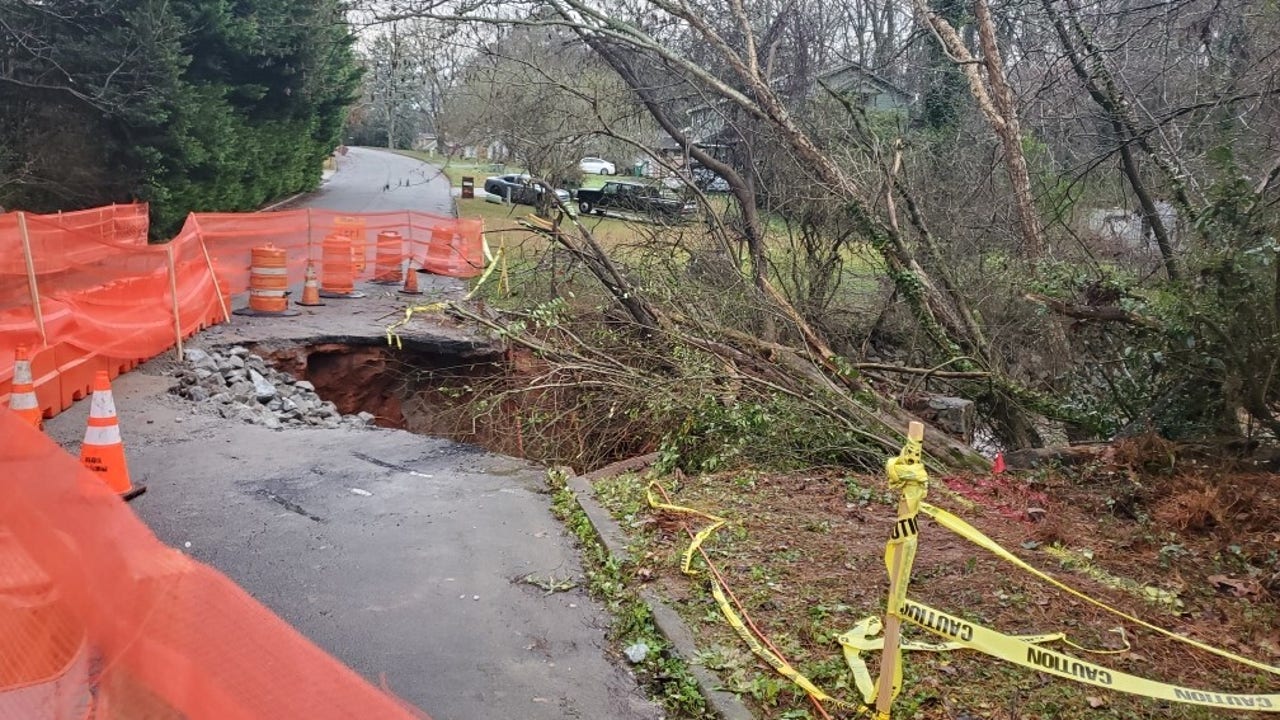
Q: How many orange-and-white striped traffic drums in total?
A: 4